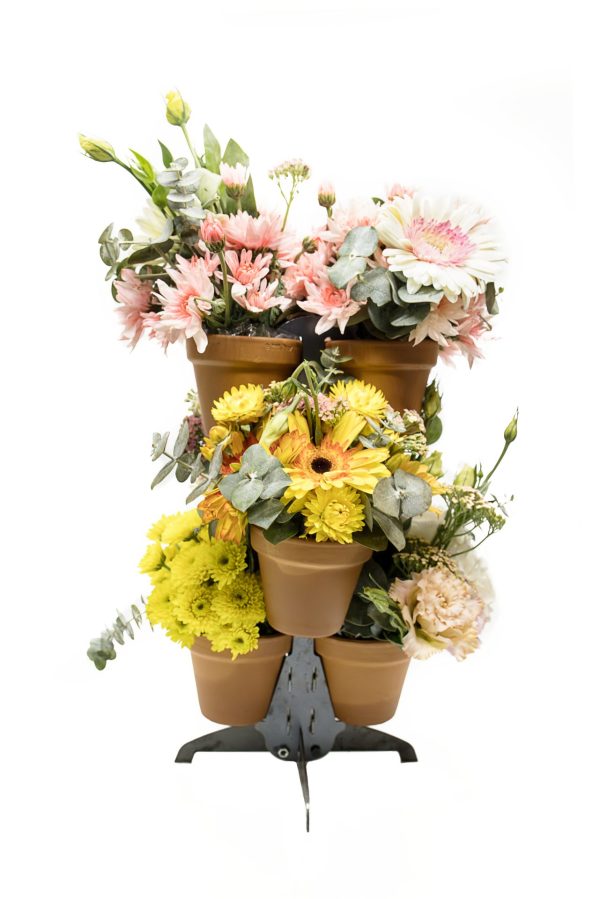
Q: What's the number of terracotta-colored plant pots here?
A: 5